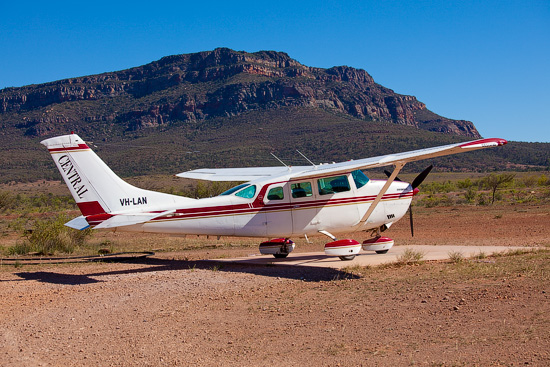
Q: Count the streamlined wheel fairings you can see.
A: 3